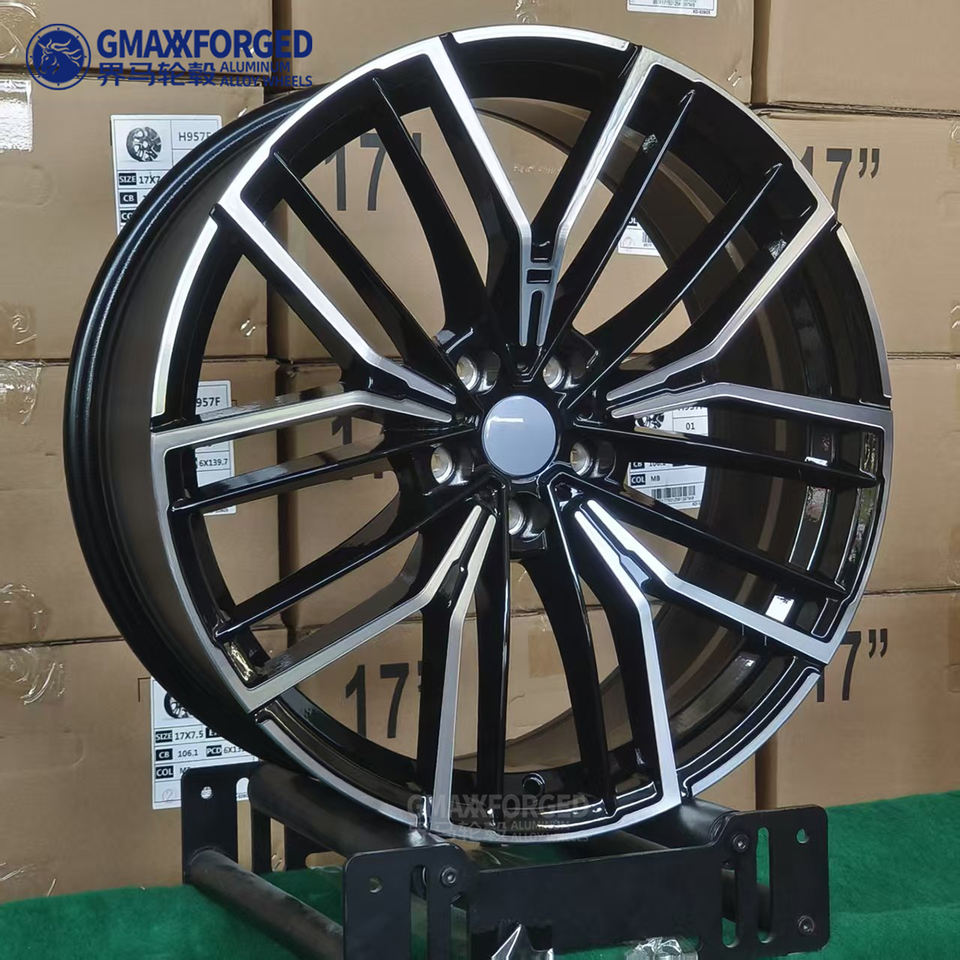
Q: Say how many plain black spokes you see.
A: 10